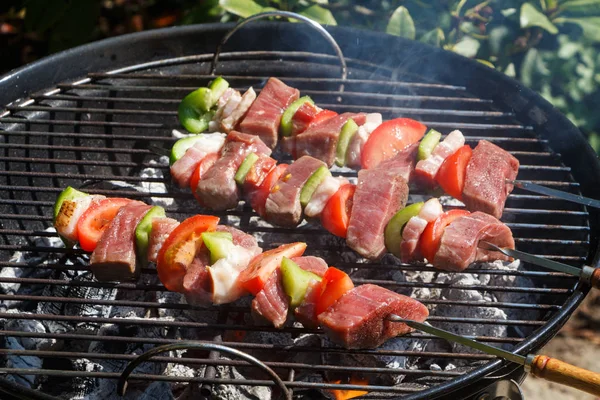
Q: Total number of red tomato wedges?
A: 11